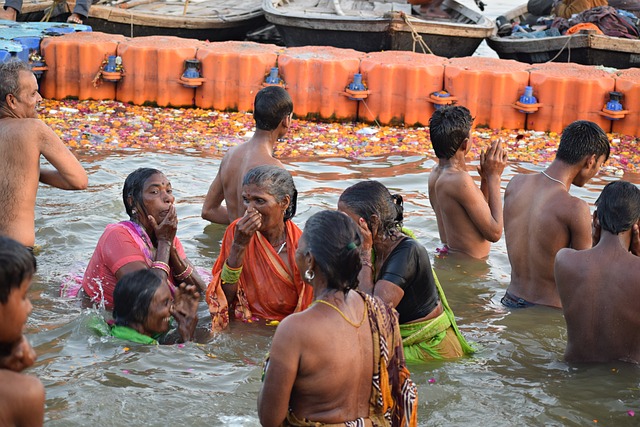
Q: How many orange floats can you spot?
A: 8